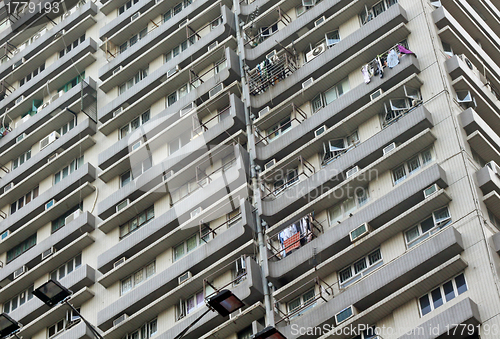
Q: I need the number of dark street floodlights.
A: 4